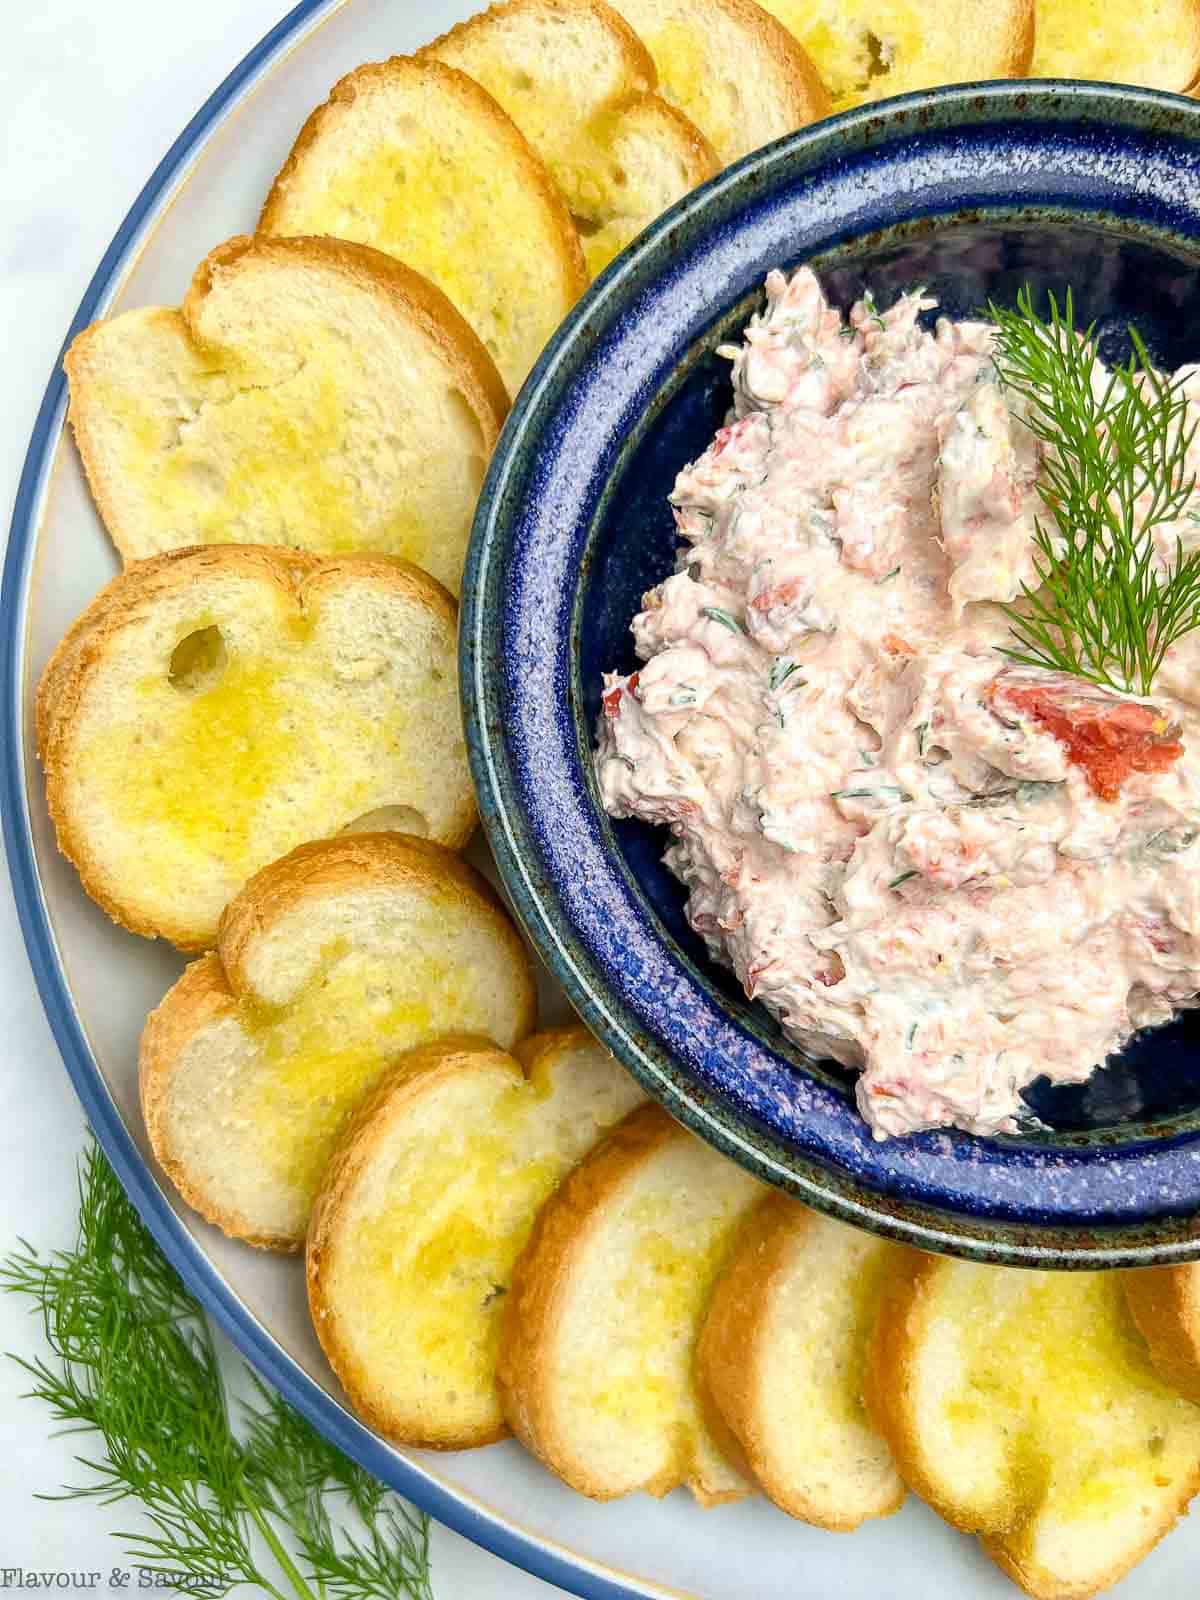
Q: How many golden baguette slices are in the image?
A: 13